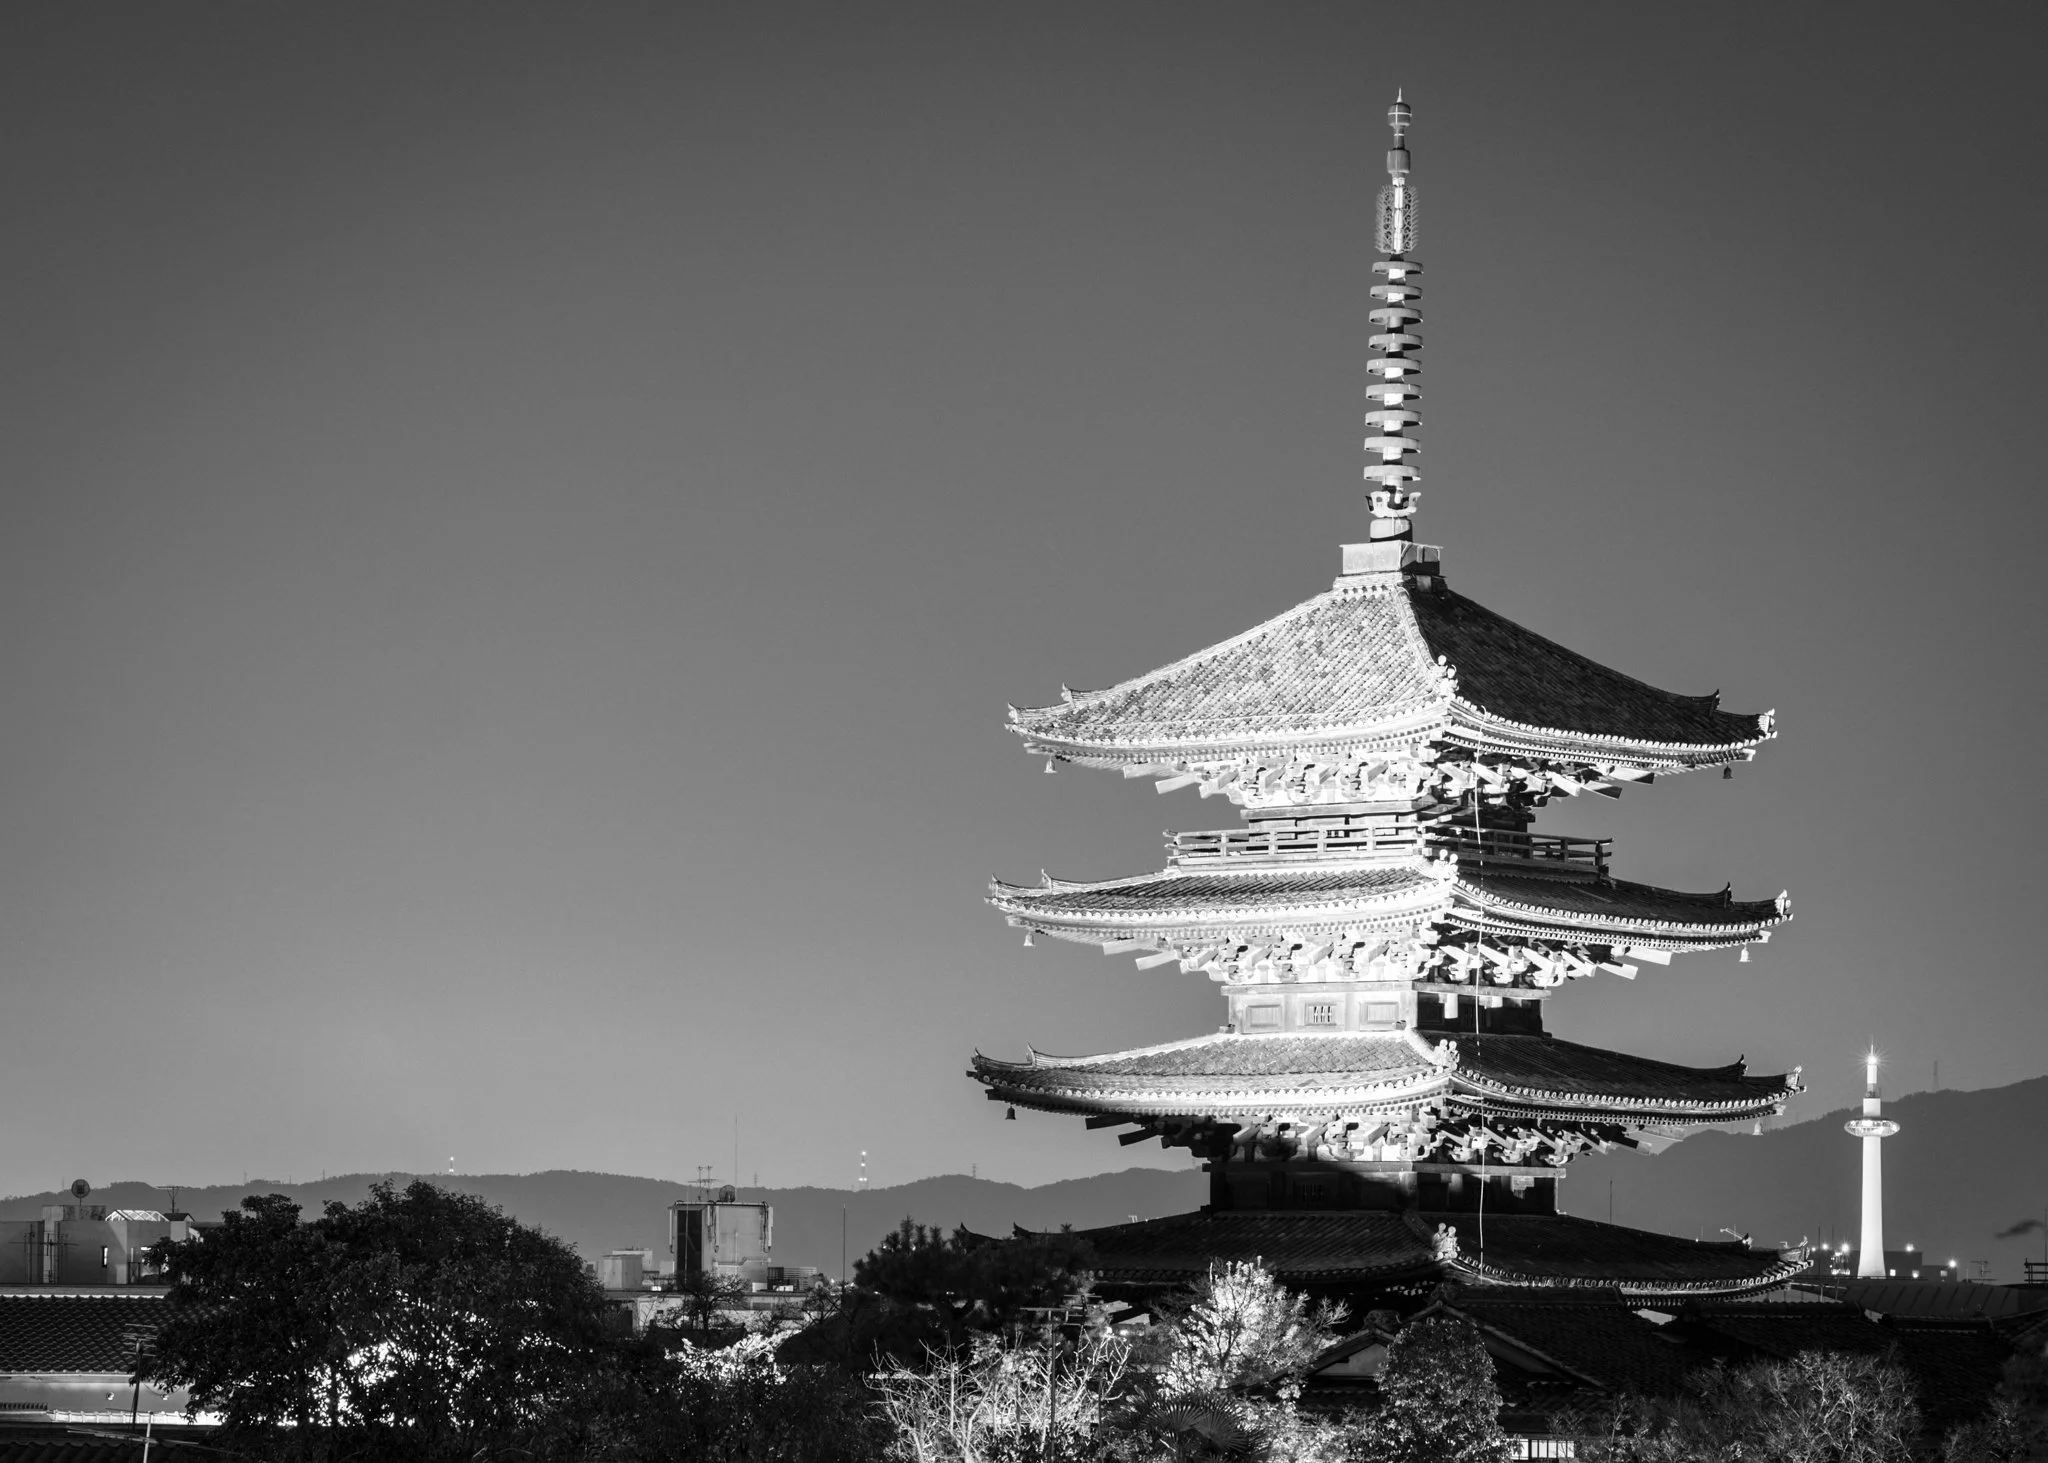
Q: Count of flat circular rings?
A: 9